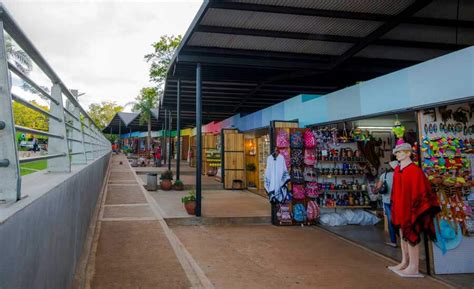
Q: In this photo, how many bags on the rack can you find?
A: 14